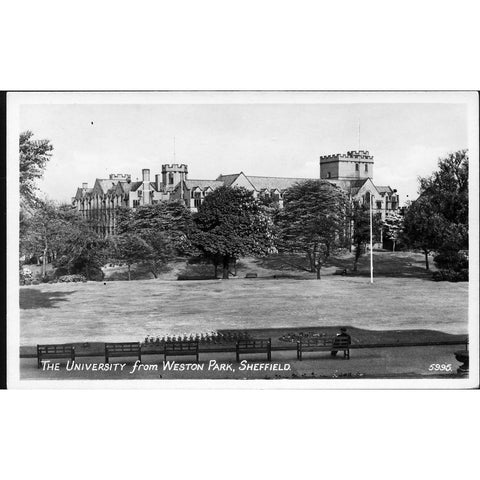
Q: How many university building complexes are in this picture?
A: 1